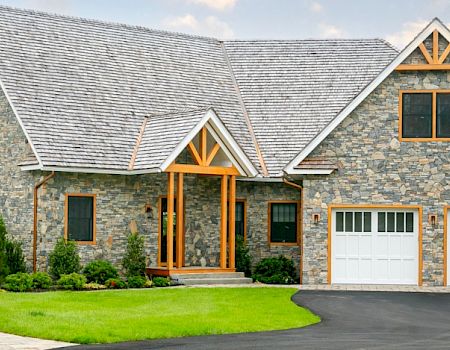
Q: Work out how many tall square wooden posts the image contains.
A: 4